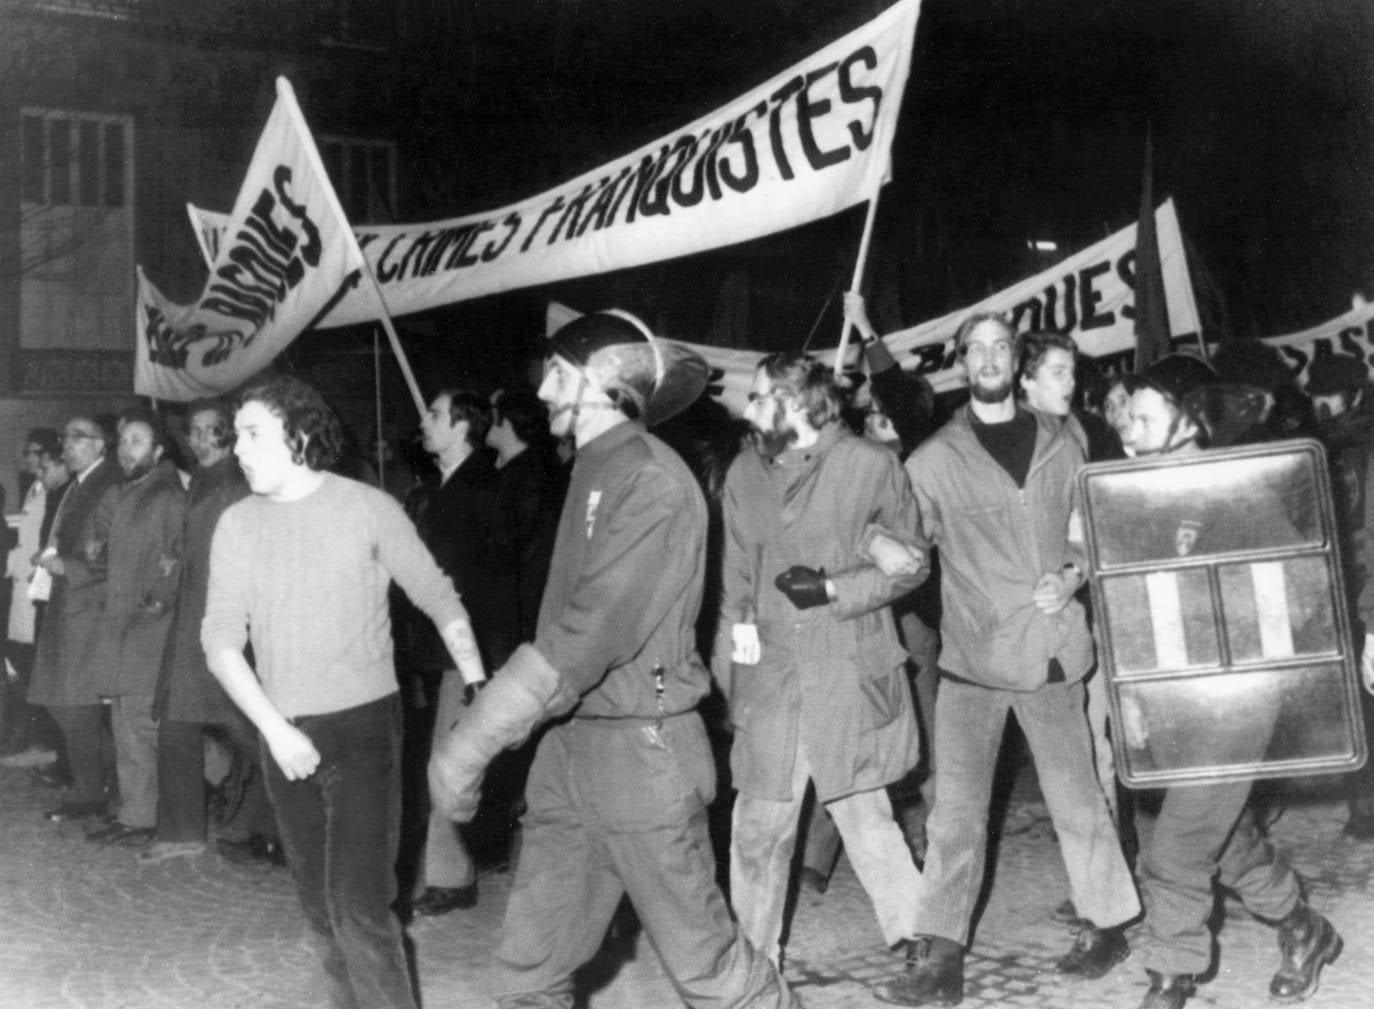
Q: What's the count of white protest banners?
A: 4